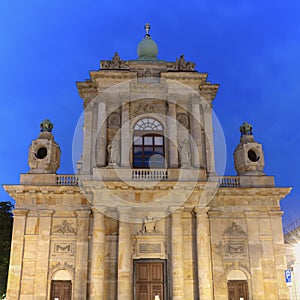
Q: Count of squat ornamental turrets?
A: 2